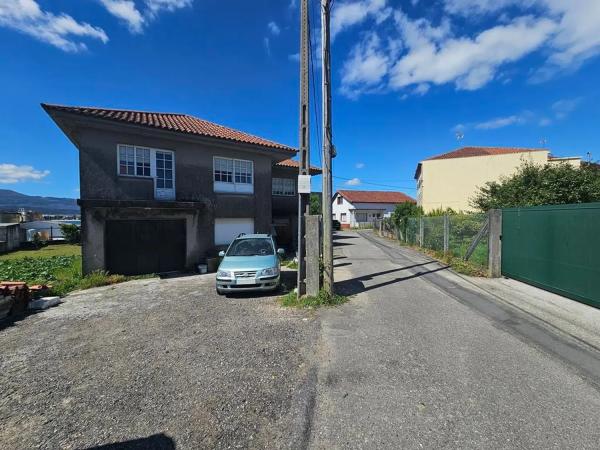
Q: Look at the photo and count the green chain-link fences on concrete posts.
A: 1